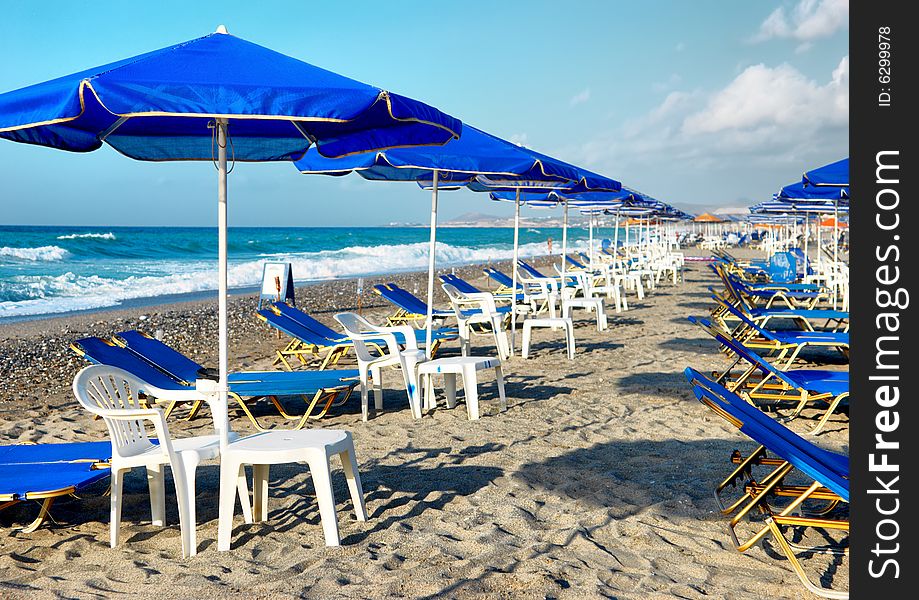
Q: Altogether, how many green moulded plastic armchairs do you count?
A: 0